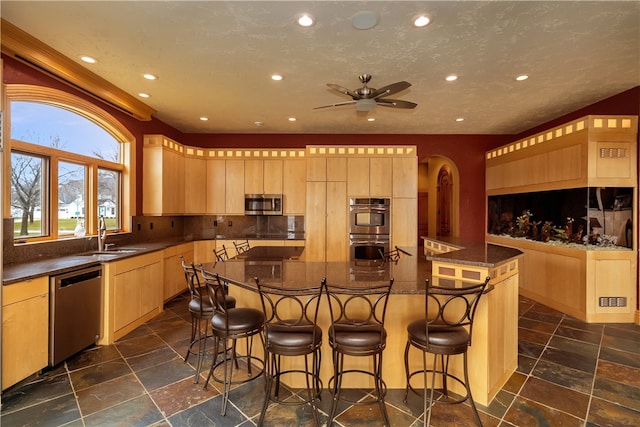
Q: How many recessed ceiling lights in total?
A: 12